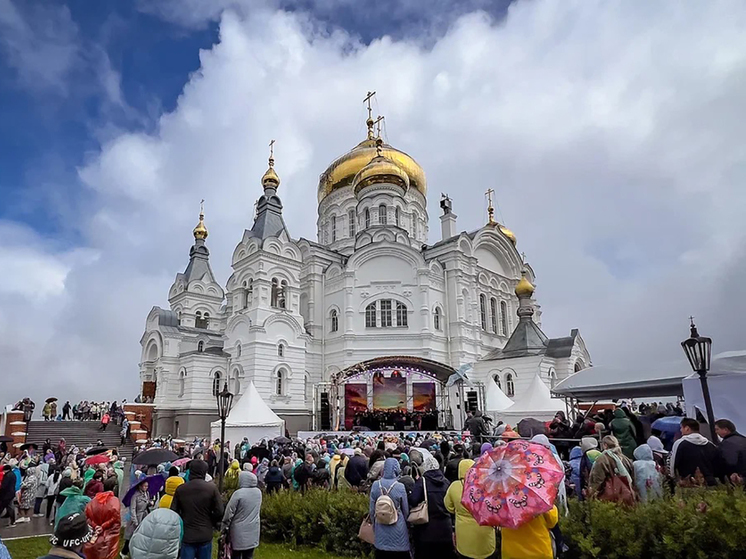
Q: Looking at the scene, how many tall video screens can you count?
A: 3